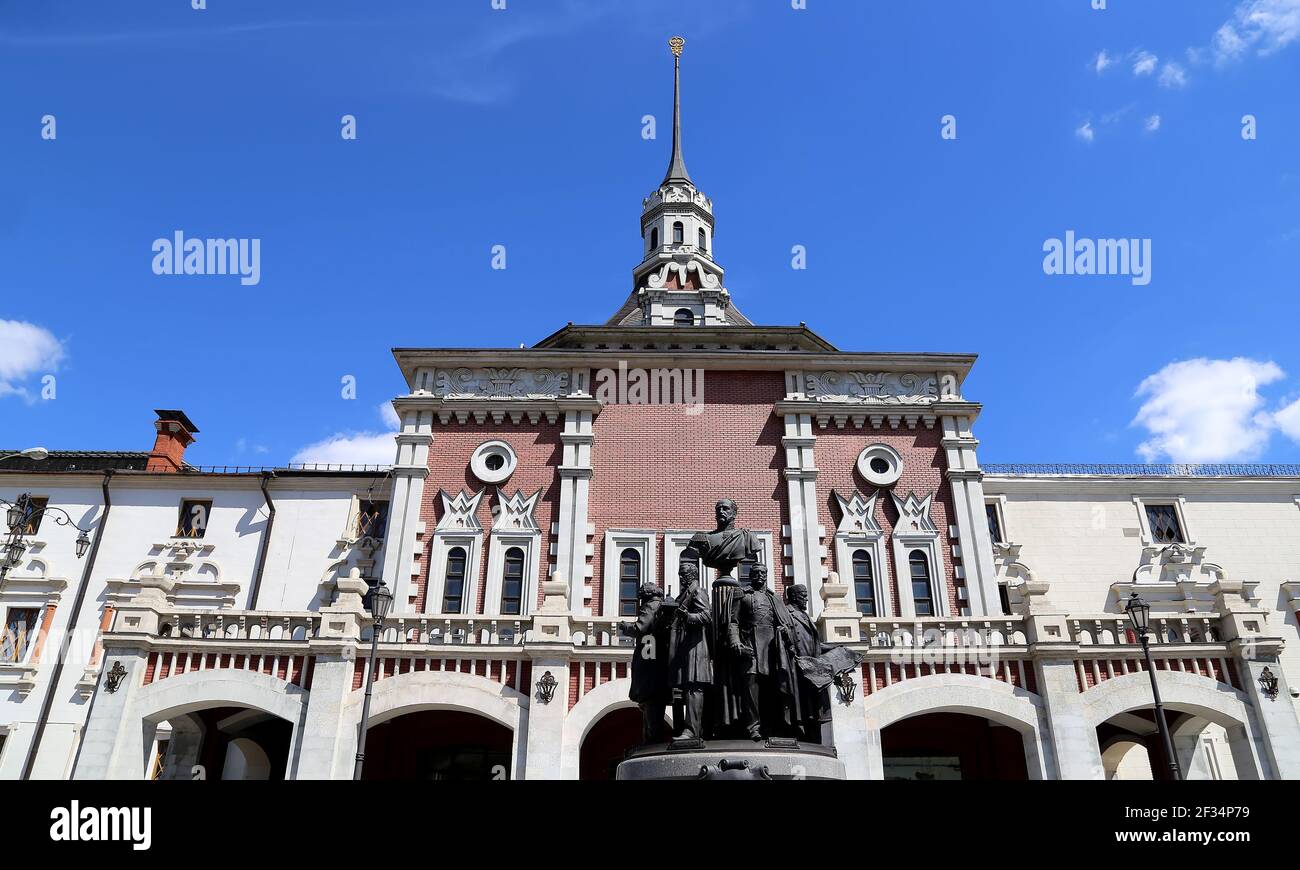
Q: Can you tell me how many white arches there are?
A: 5